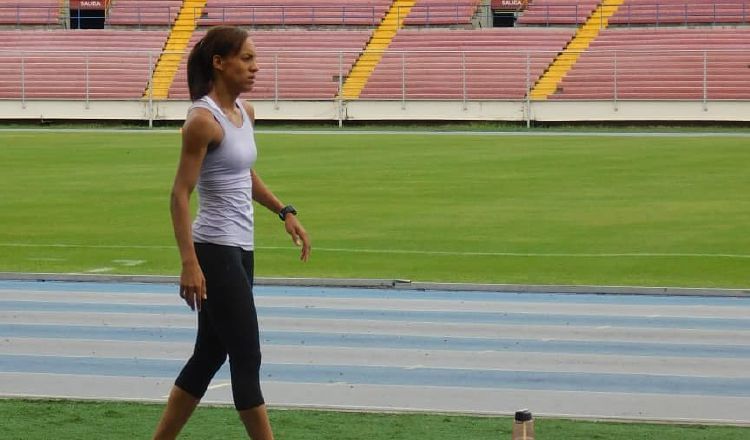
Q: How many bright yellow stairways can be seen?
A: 3